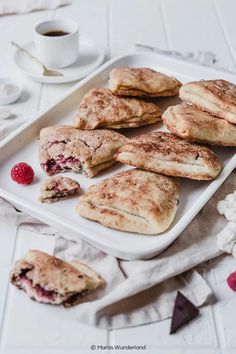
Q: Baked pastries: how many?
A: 8